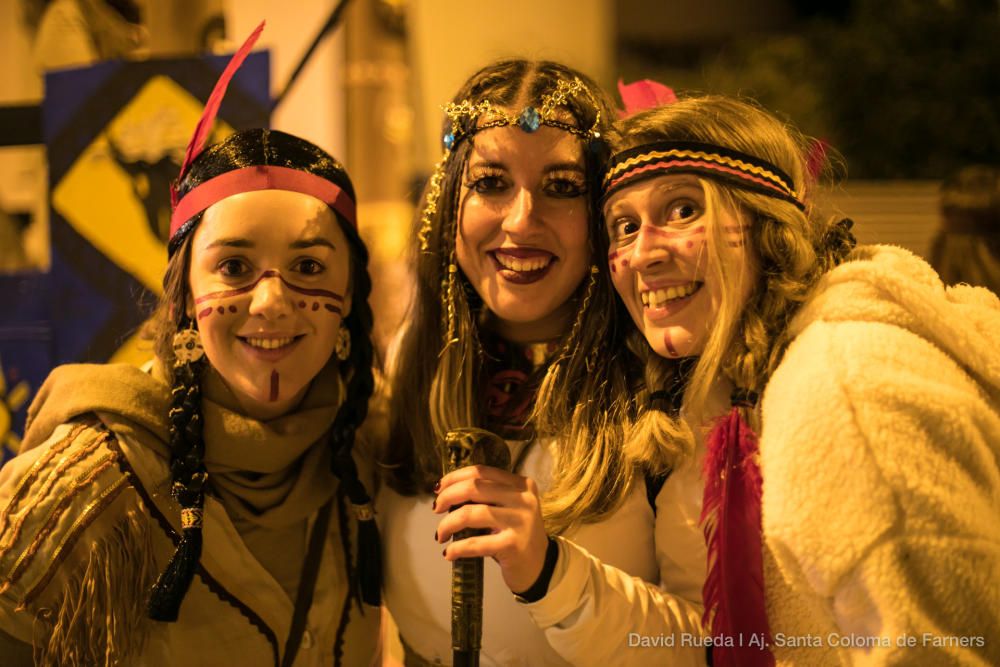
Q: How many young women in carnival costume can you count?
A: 3